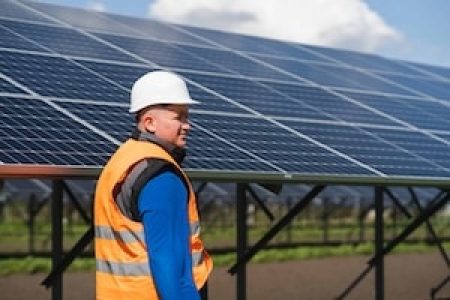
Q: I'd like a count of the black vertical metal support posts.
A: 3